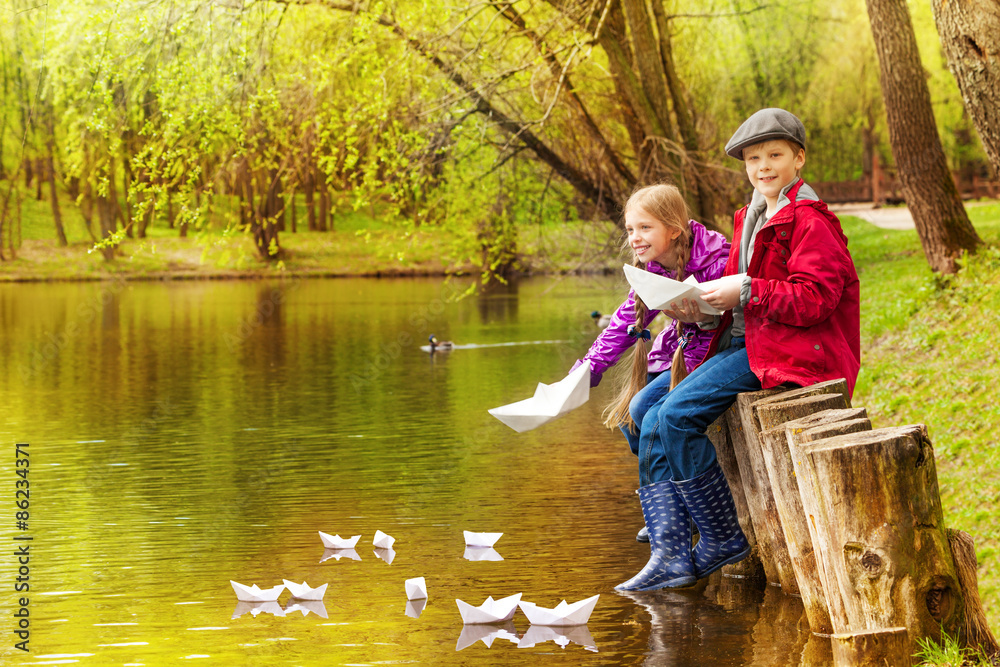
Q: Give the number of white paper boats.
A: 10